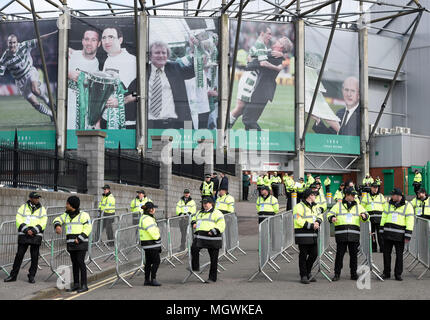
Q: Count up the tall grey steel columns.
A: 5